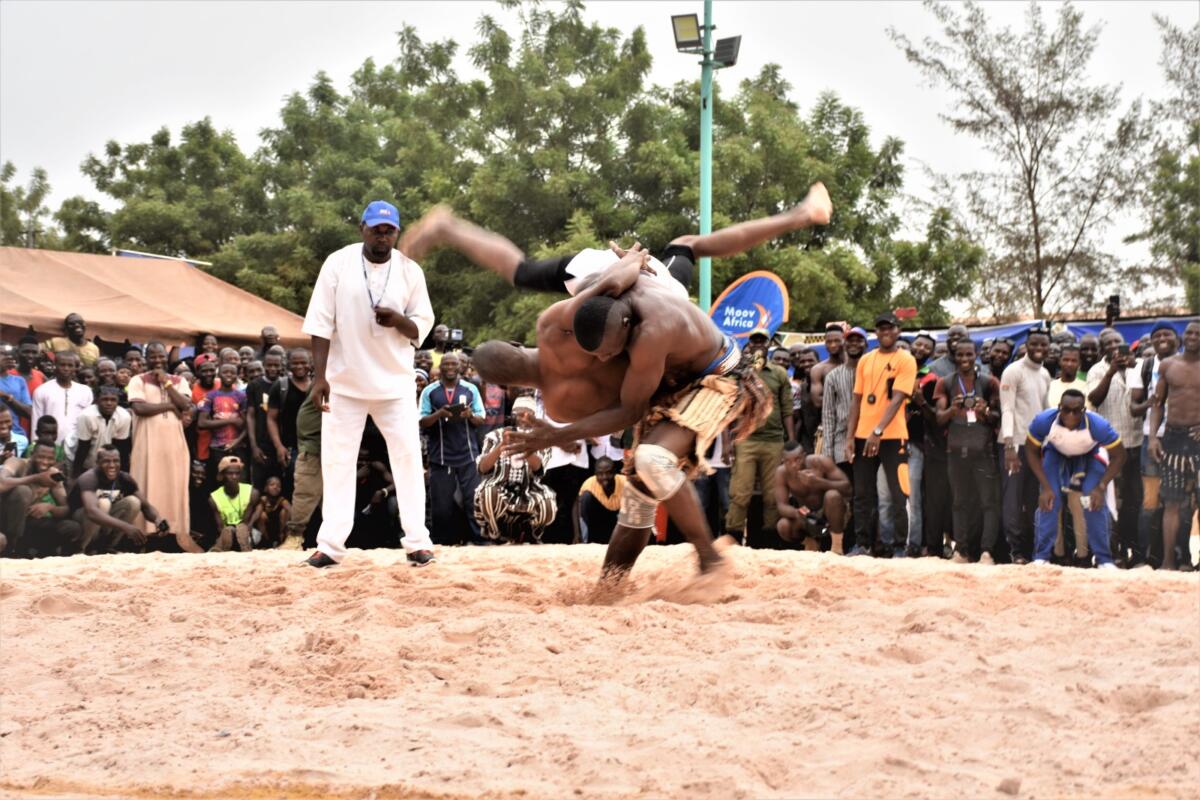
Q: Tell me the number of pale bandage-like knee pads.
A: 2